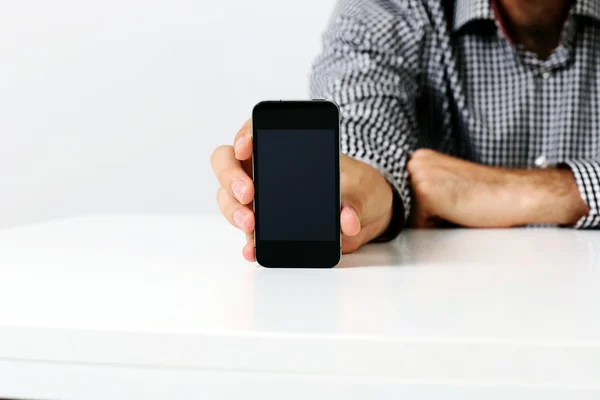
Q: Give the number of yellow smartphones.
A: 0